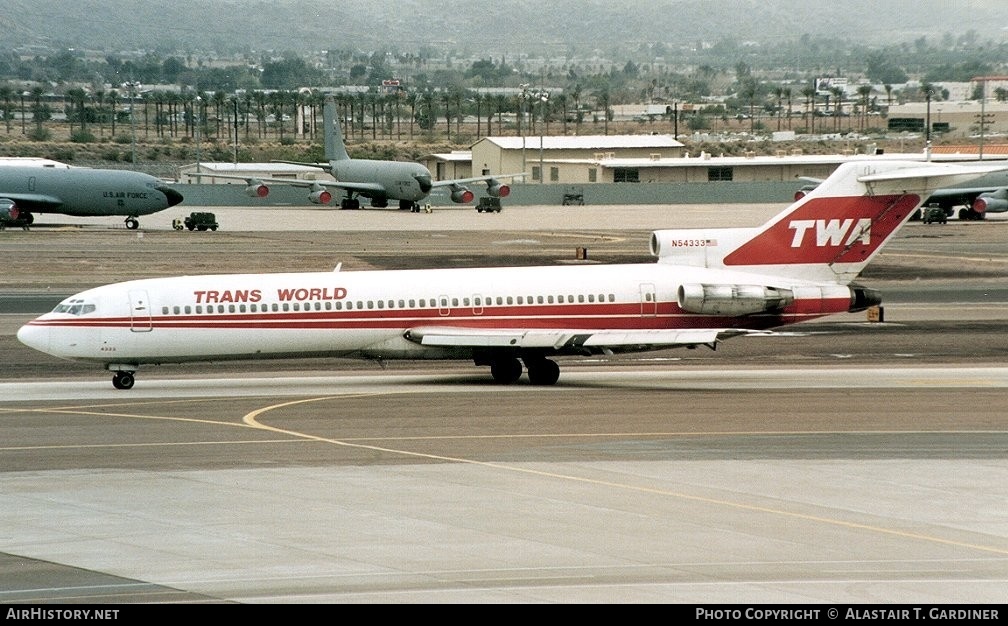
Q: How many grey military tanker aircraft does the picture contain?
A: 3